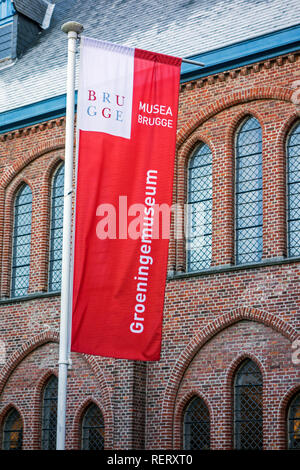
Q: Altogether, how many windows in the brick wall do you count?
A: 11